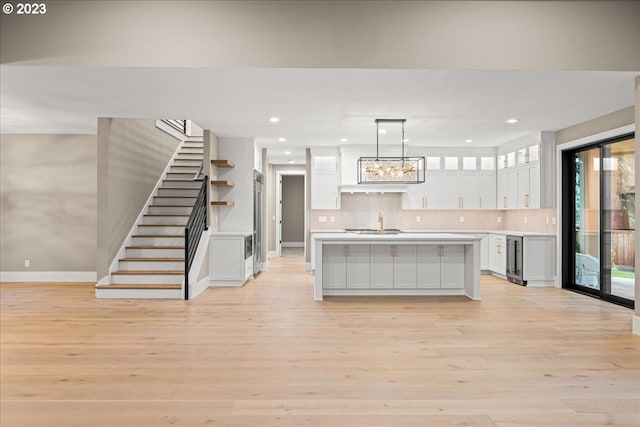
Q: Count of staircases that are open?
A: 1